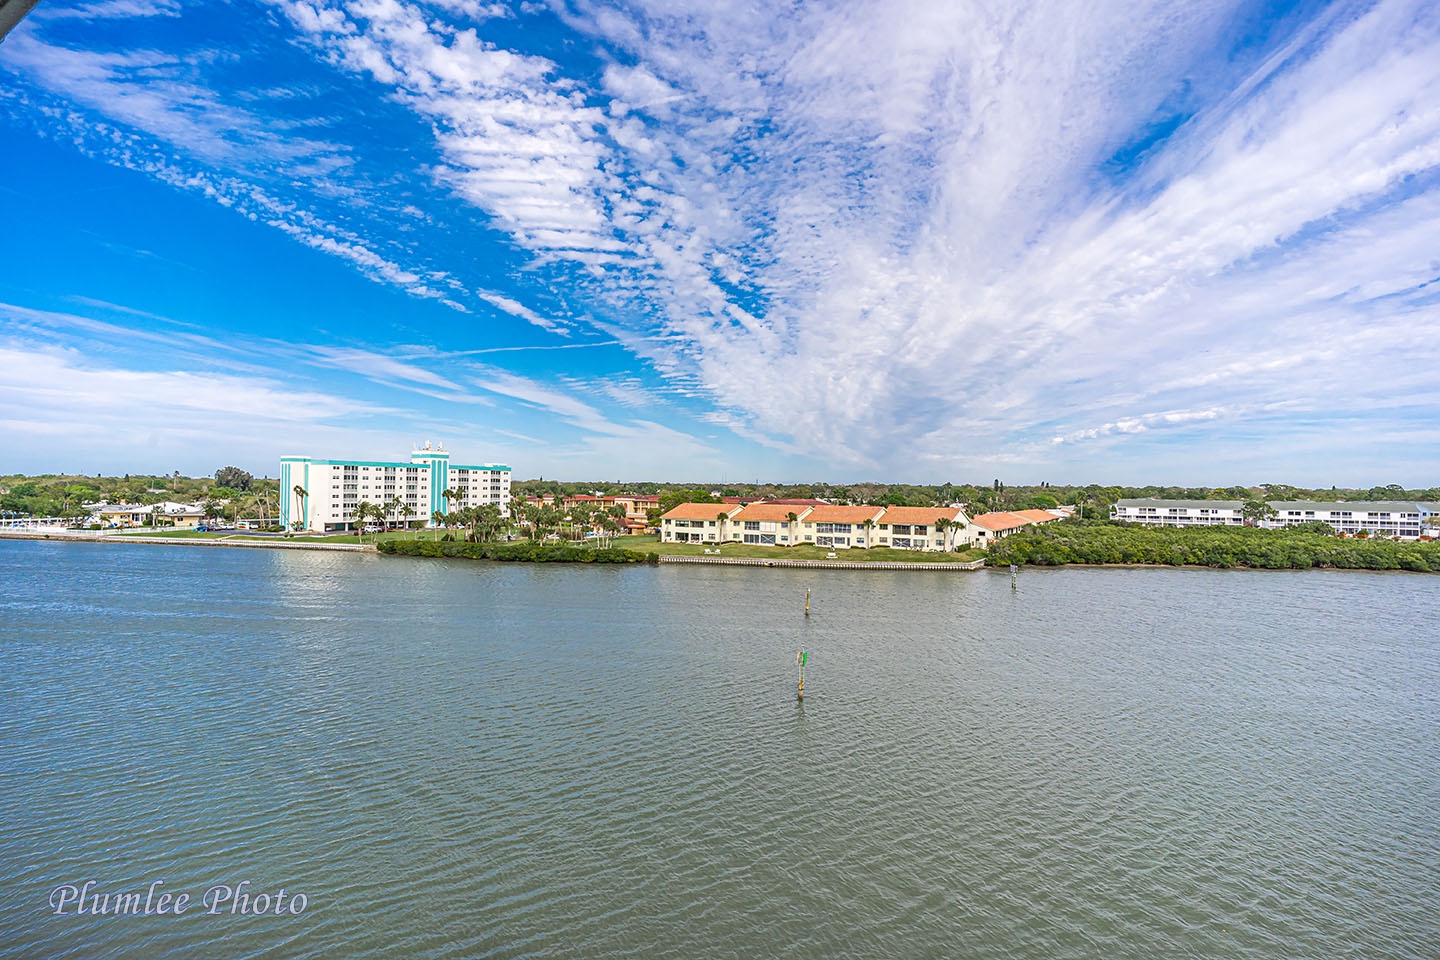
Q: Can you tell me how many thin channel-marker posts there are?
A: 3